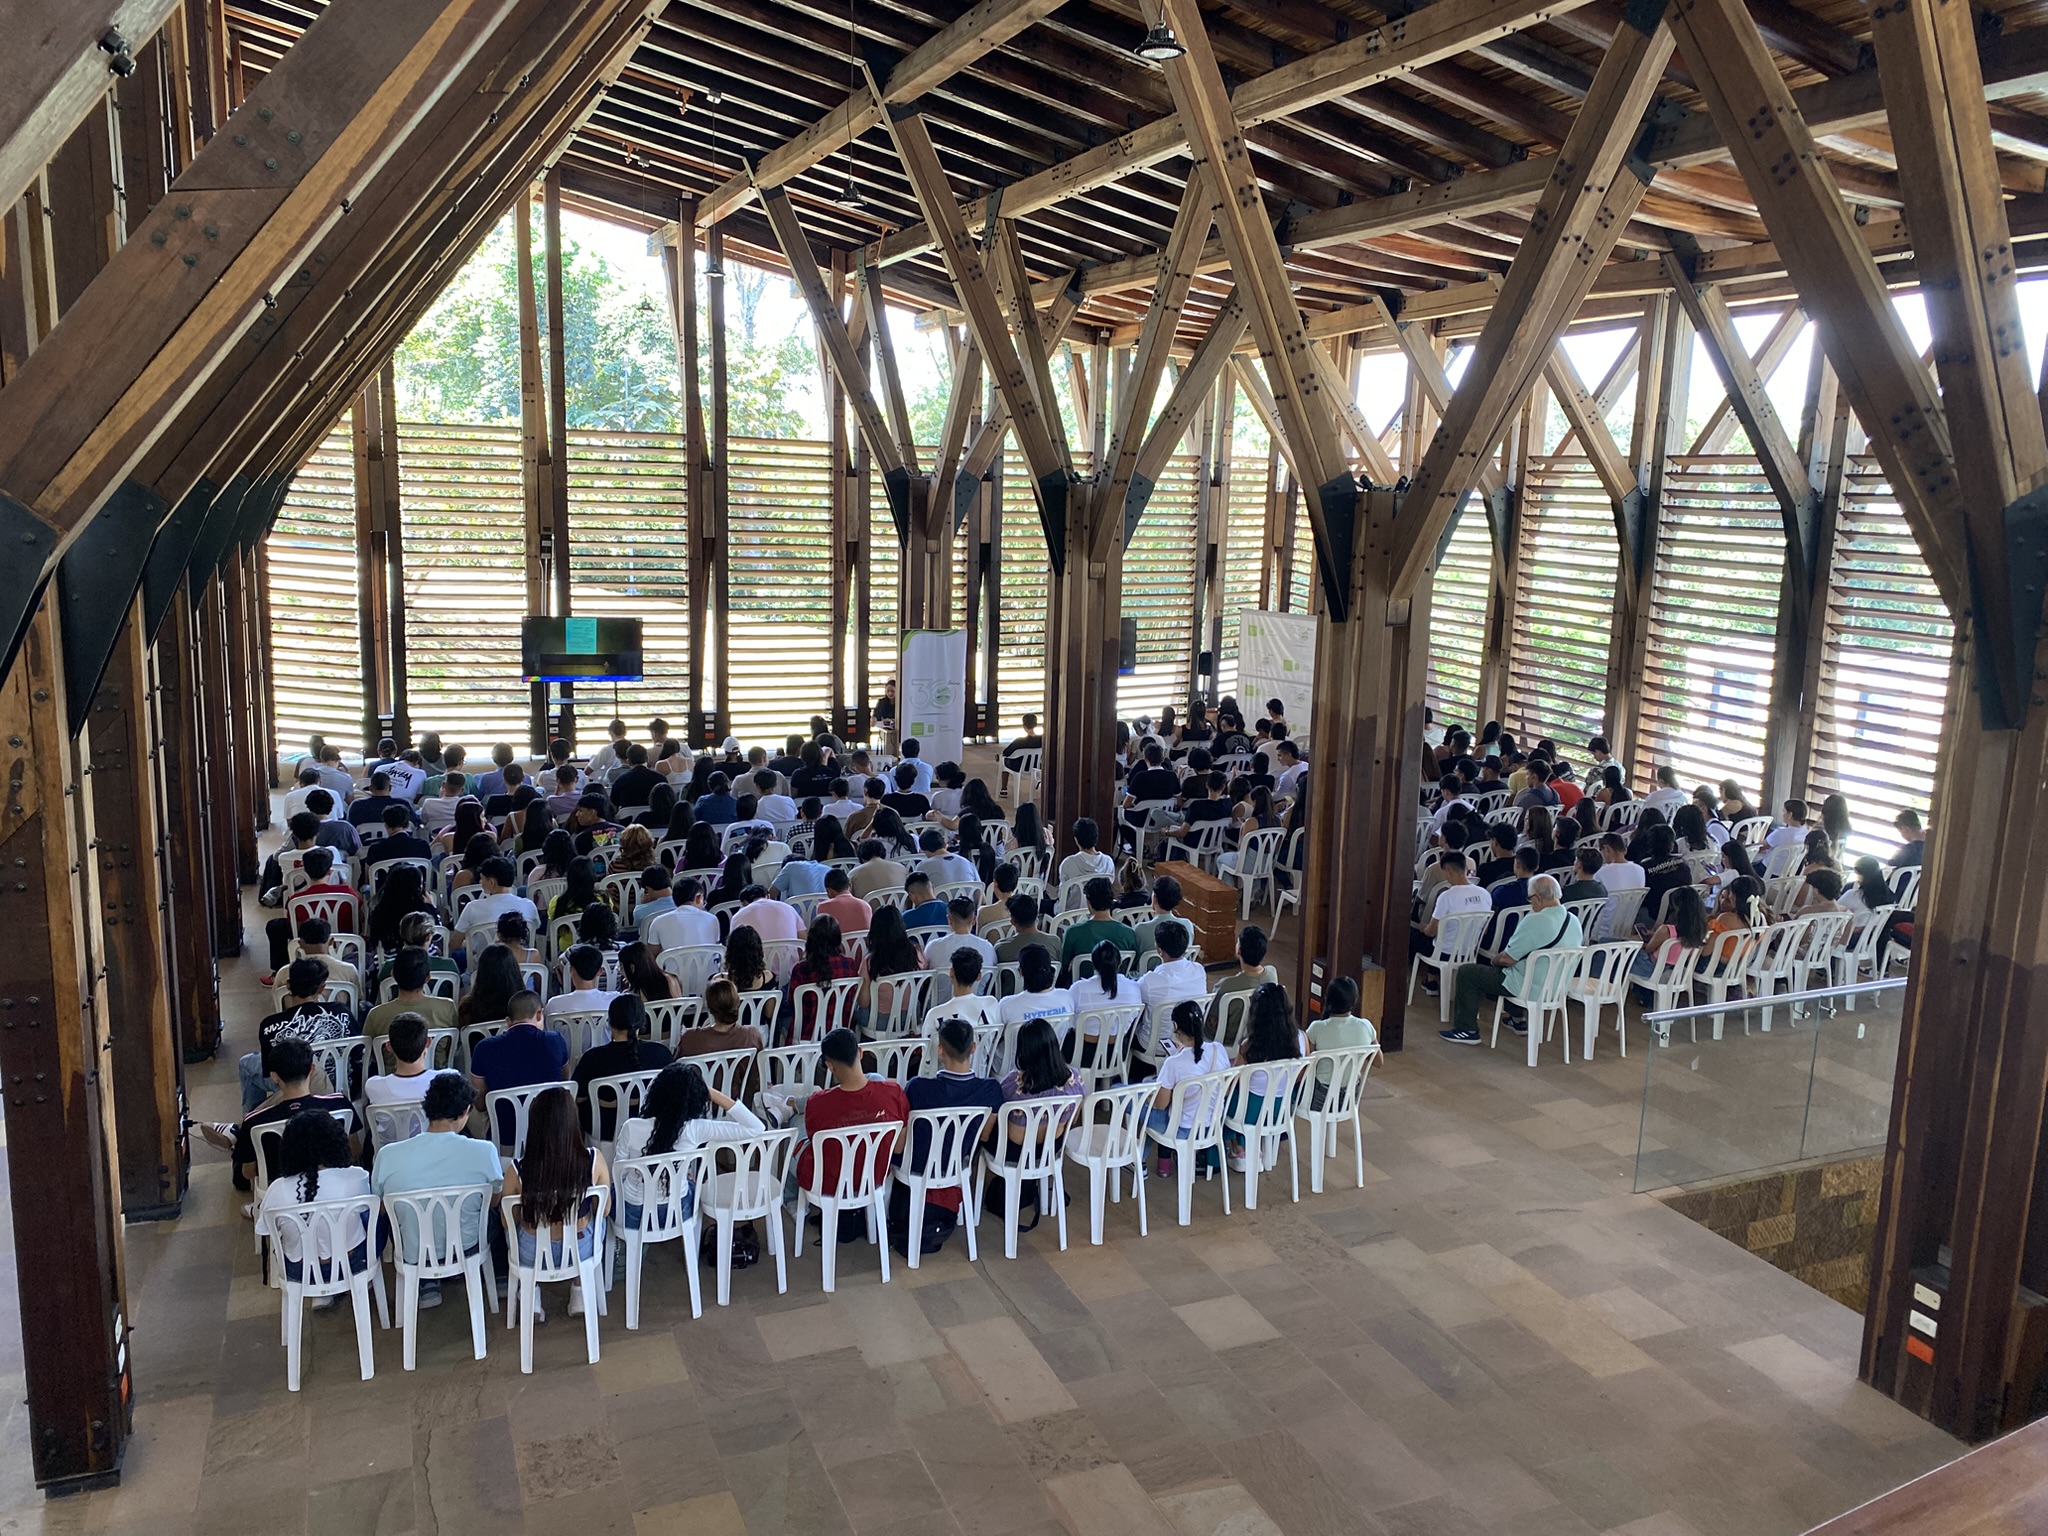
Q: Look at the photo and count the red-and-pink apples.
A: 0